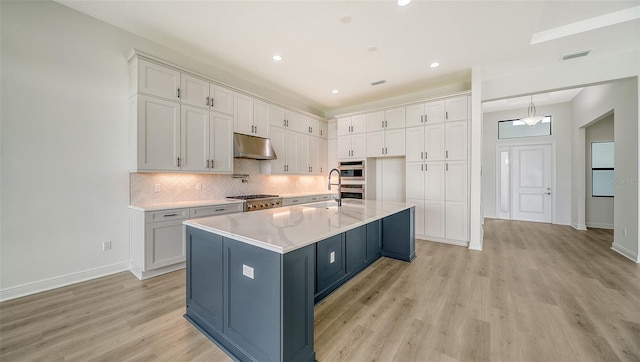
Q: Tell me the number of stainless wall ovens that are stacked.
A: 2